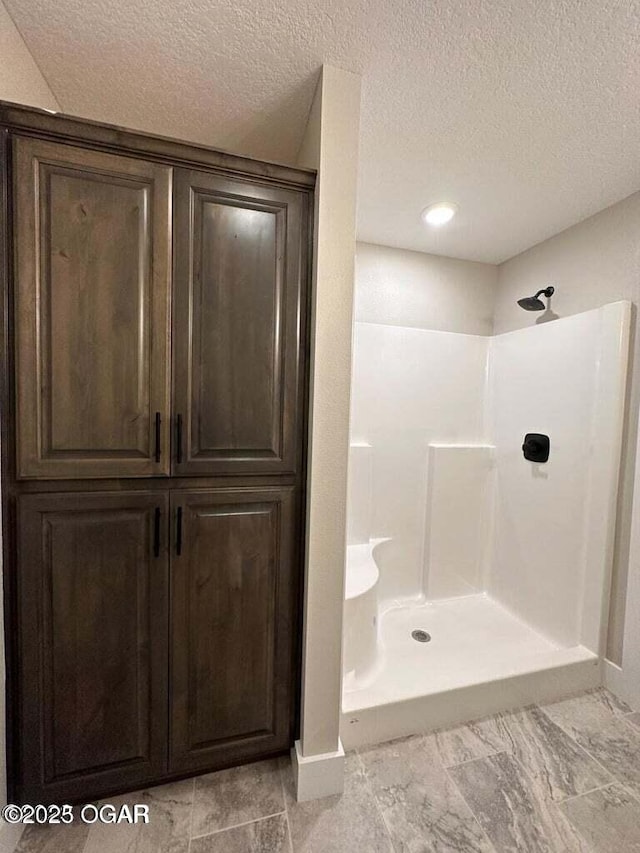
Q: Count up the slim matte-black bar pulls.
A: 4